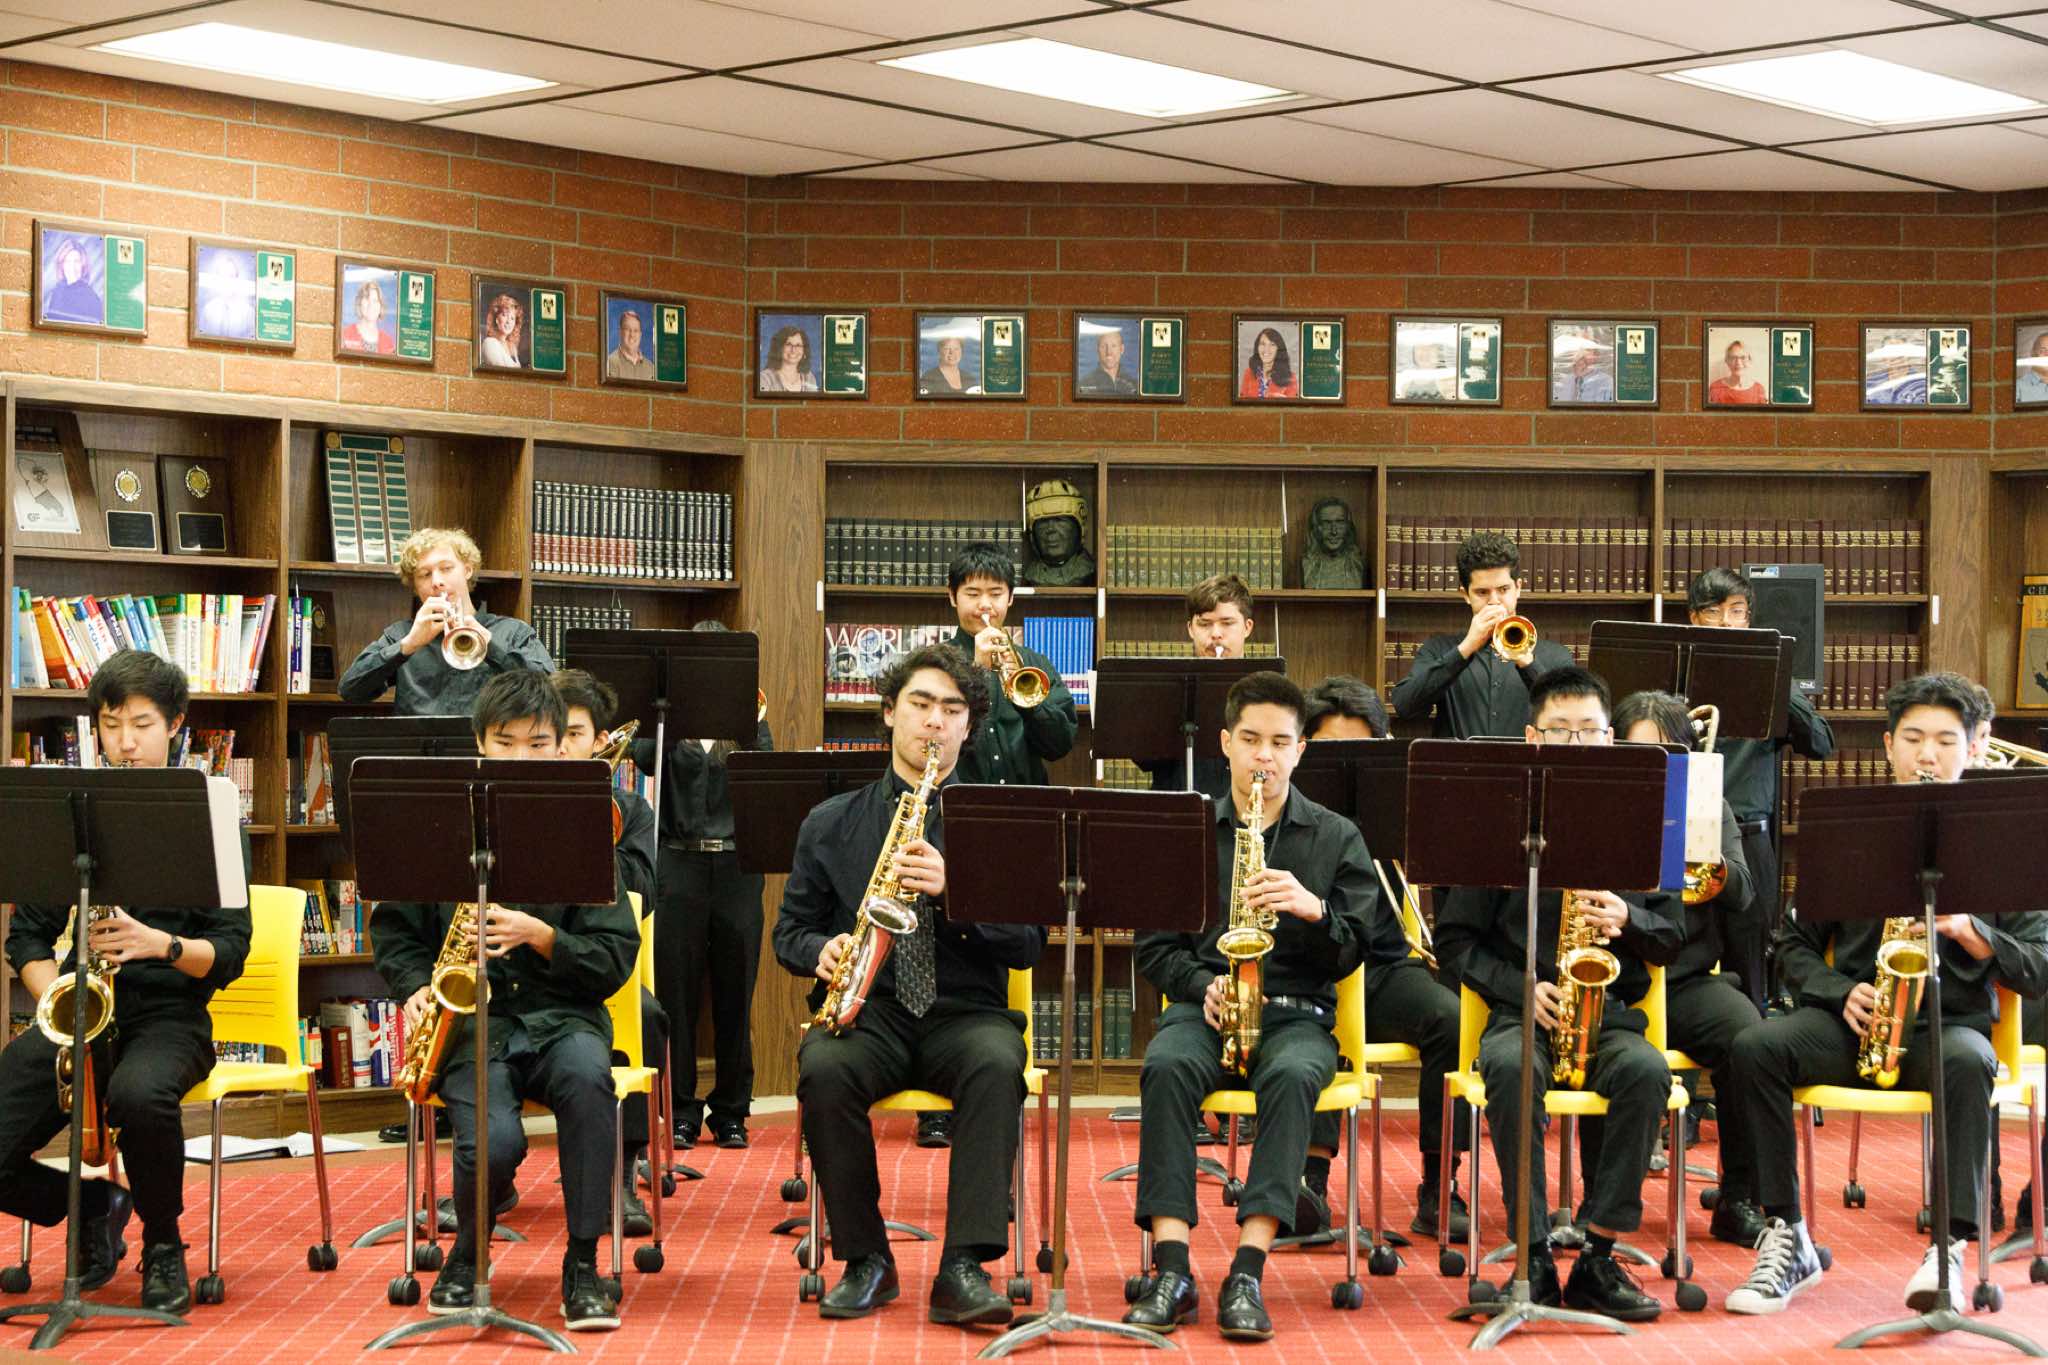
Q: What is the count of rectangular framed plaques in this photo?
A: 14